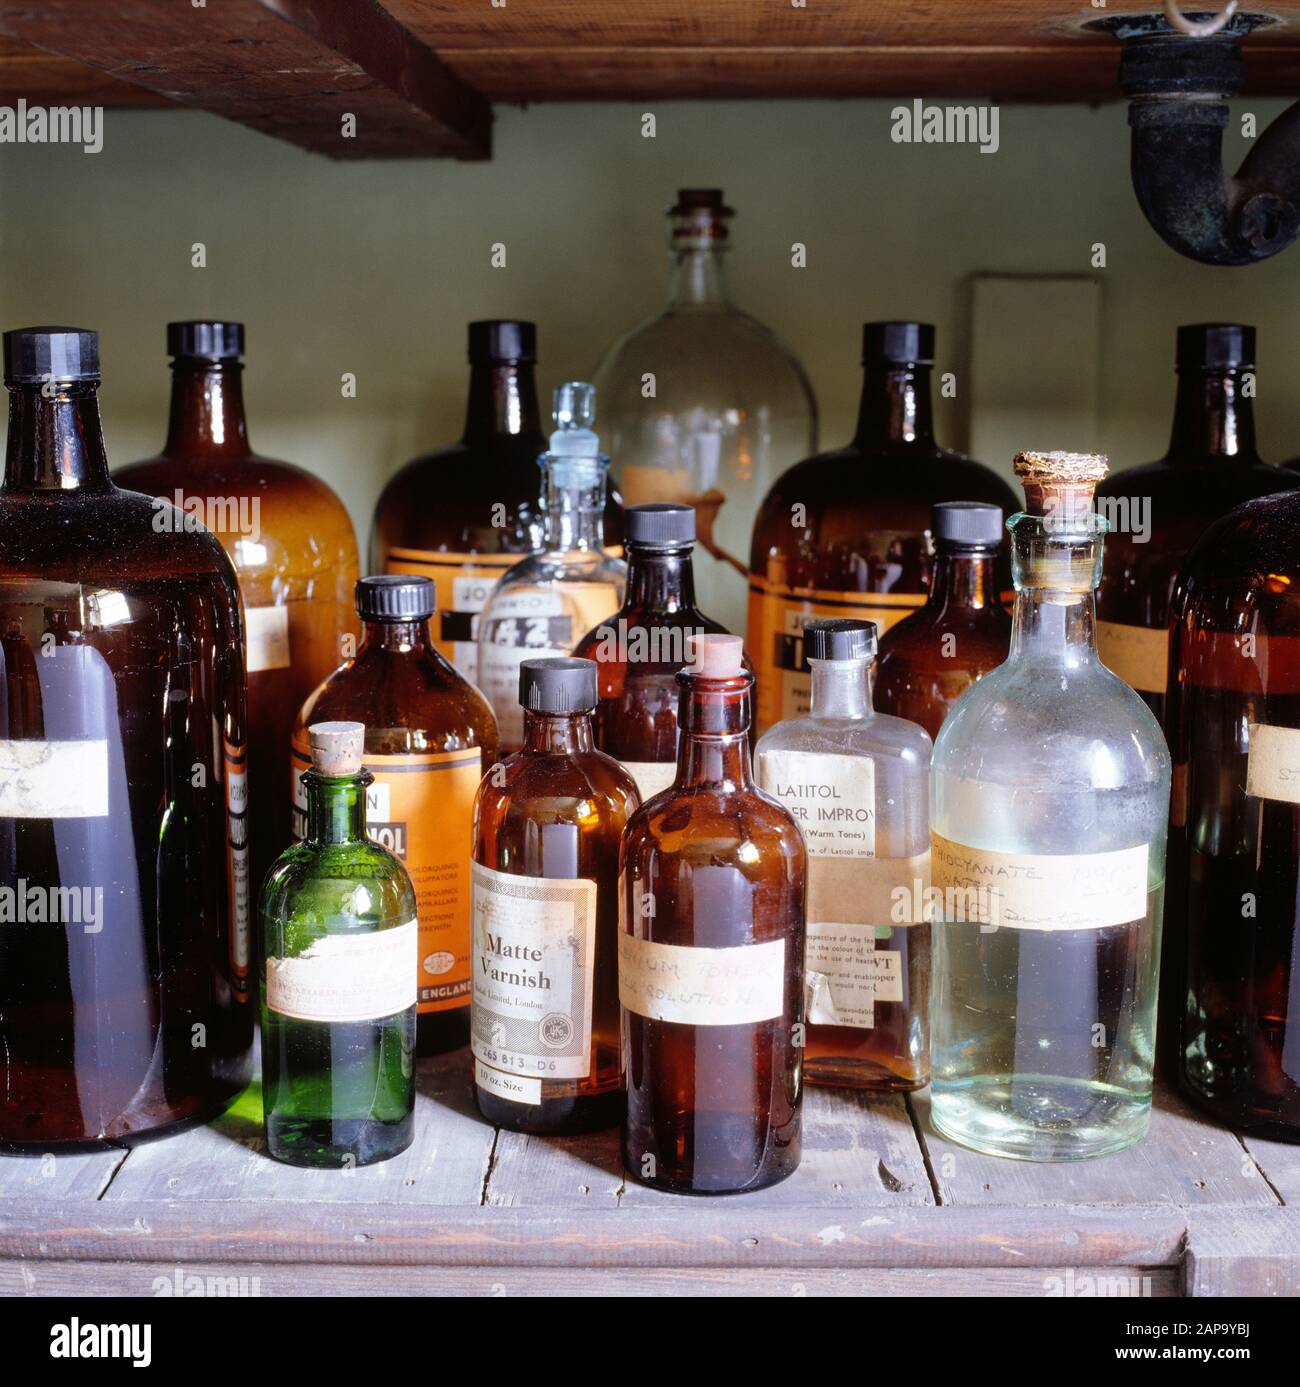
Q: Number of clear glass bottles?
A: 4